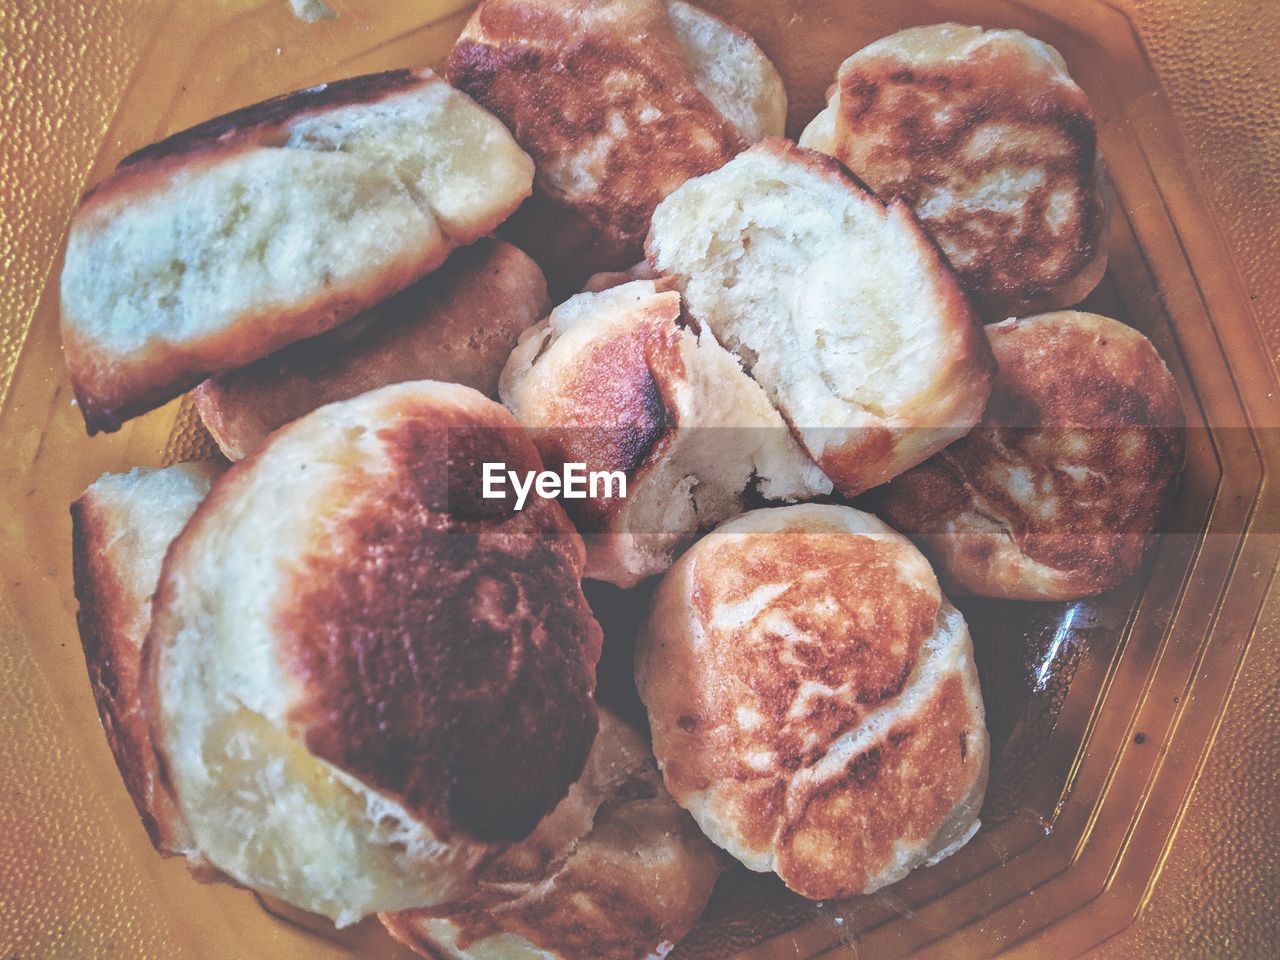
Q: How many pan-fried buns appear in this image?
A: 11